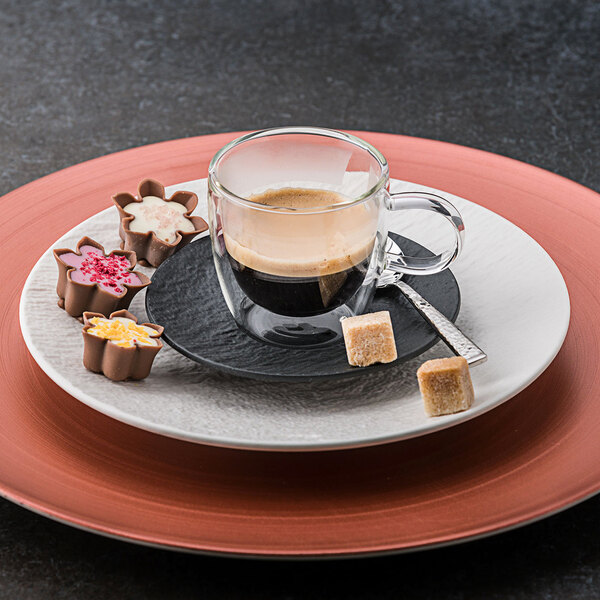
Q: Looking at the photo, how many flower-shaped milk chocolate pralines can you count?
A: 3